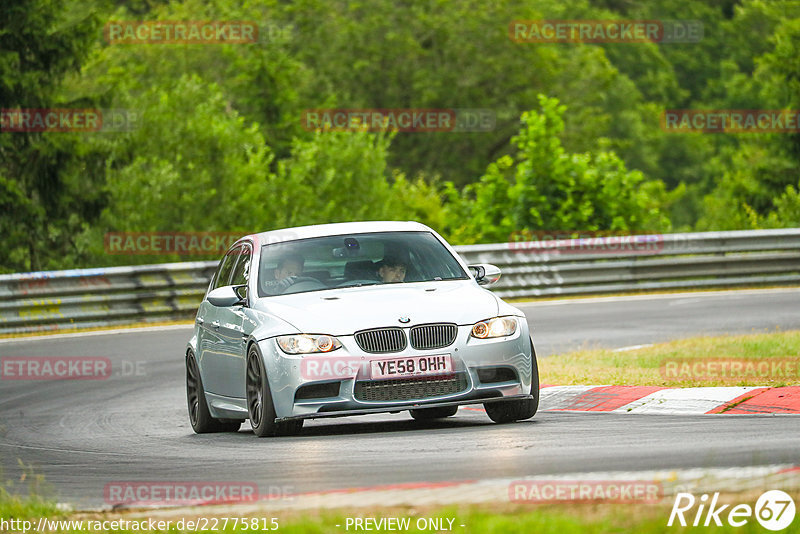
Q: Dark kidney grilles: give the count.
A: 2